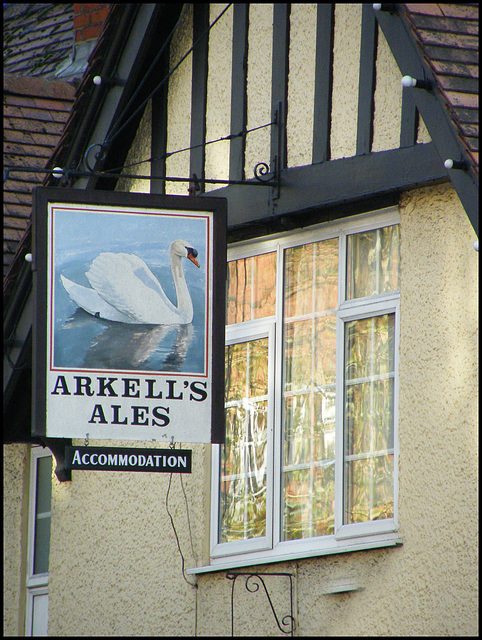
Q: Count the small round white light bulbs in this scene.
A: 7